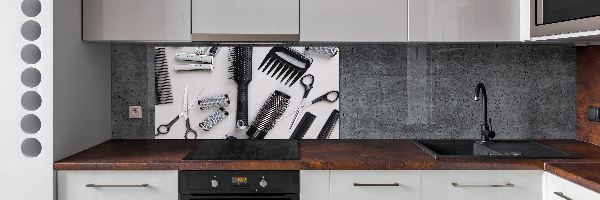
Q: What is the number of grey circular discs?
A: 7